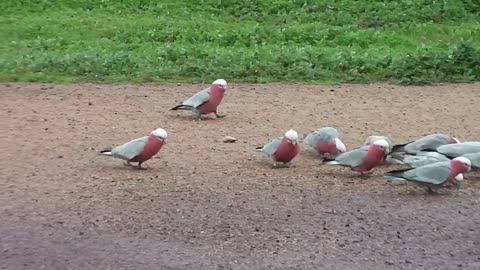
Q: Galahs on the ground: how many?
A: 11